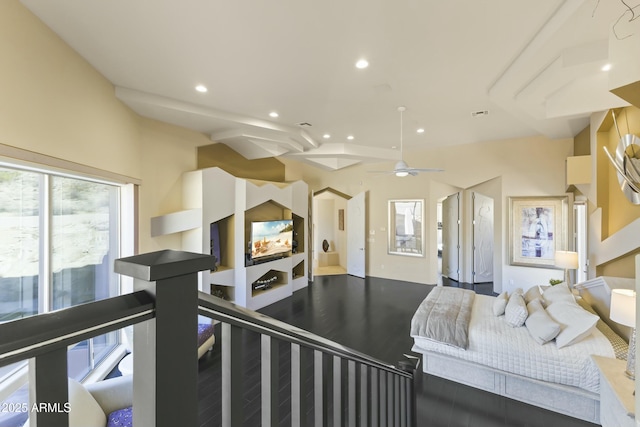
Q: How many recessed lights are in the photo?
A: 7